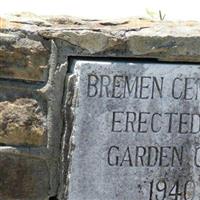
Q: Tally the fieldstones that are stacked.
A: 3